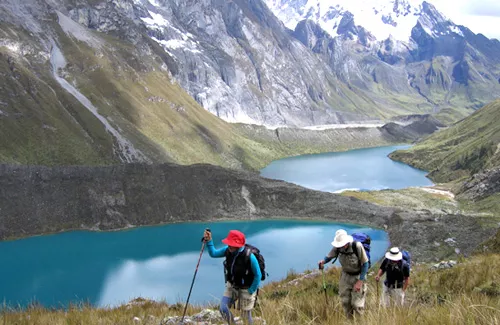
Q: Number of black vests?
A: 1